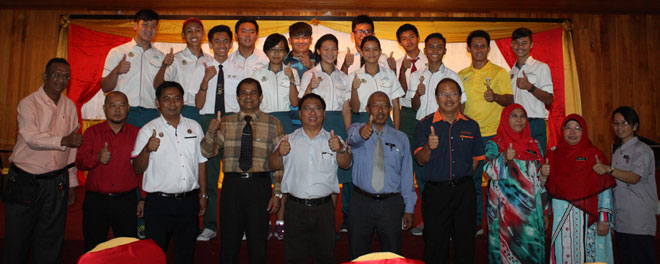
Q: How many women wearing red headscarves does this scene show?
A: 2